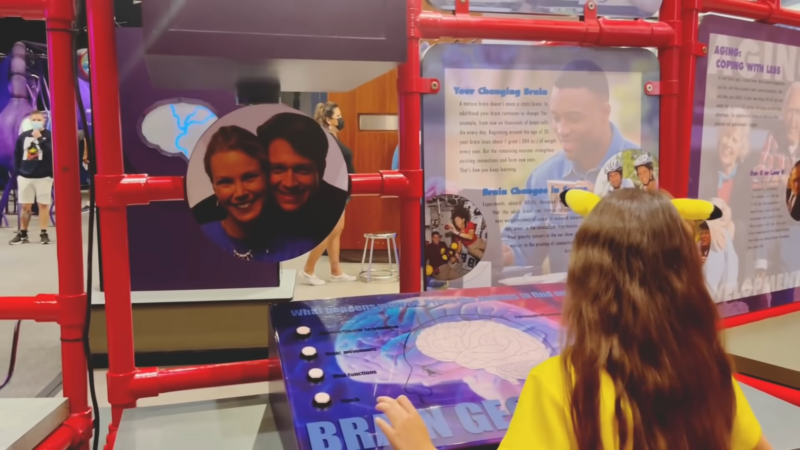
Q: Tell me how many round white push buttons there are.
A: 4